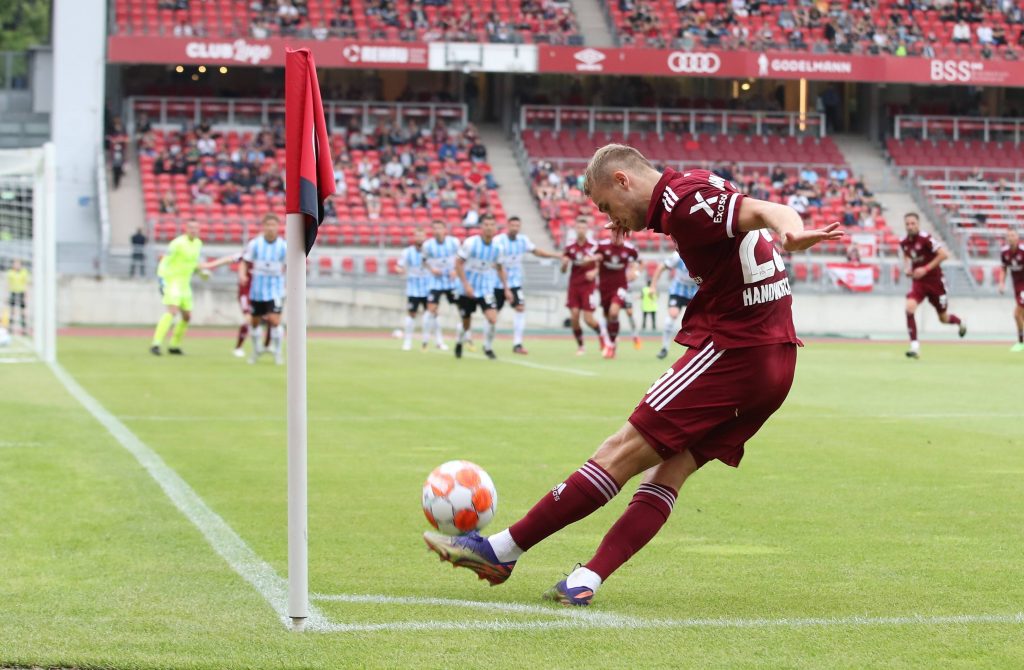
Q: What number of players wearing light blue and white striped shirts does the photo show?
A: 6